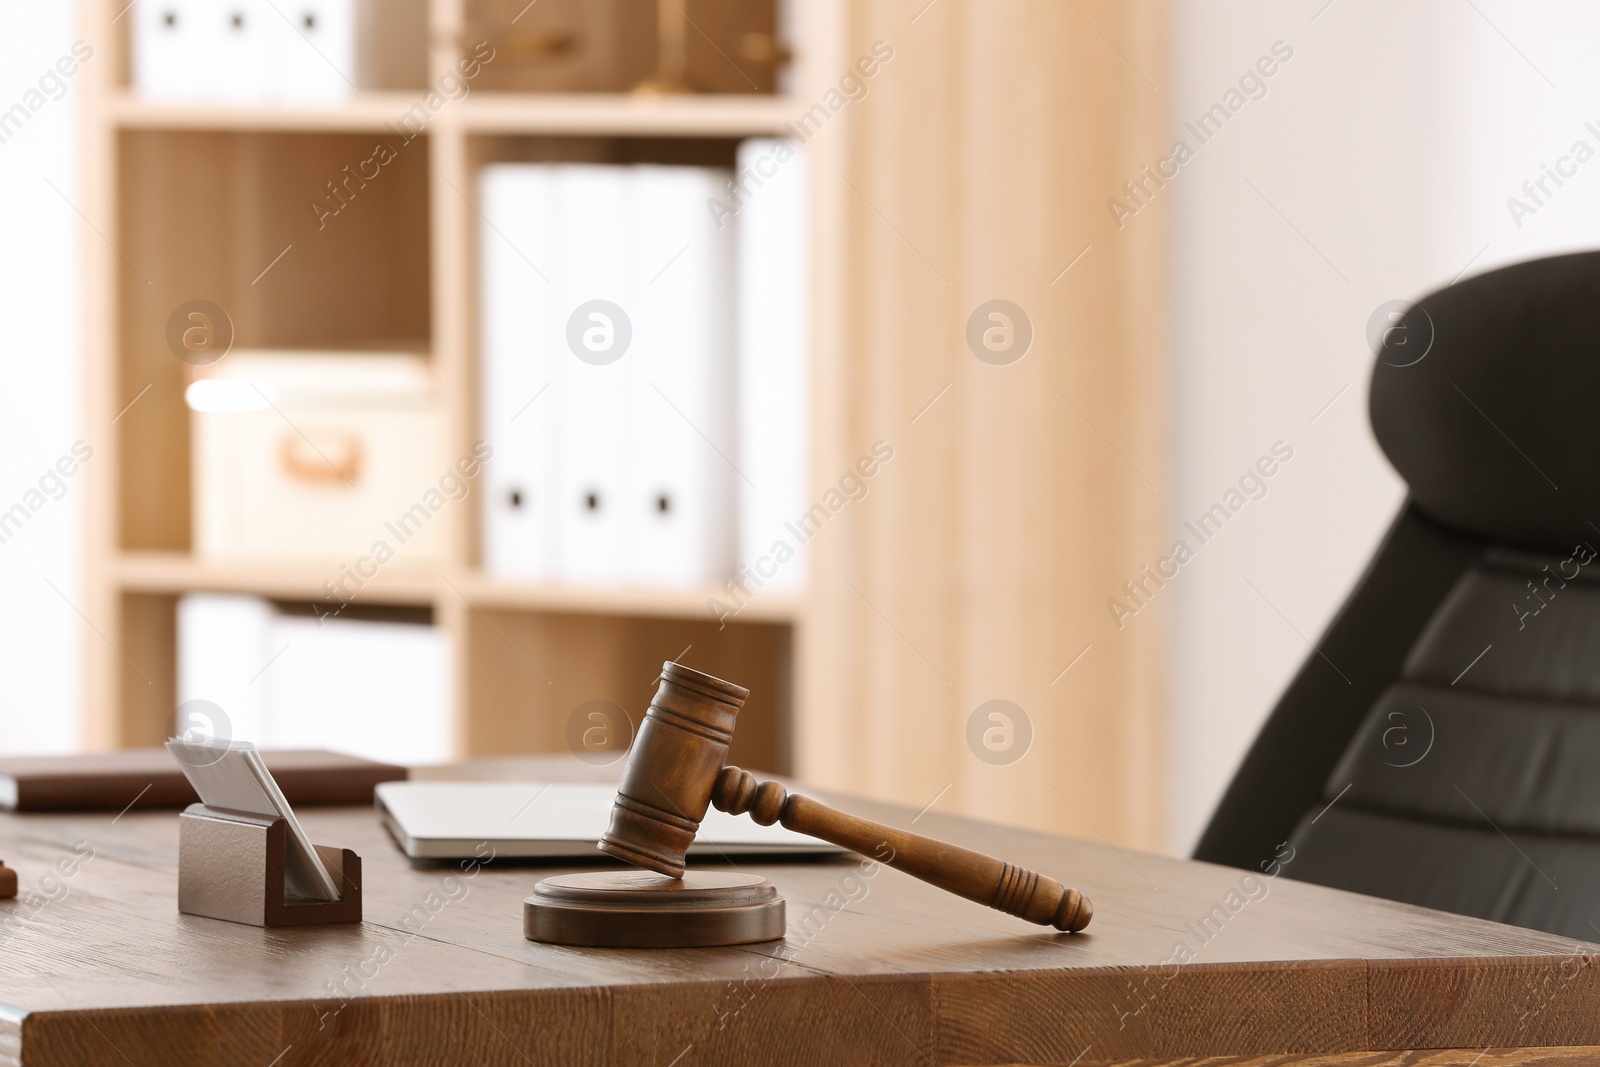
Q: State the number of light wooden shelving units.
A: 1